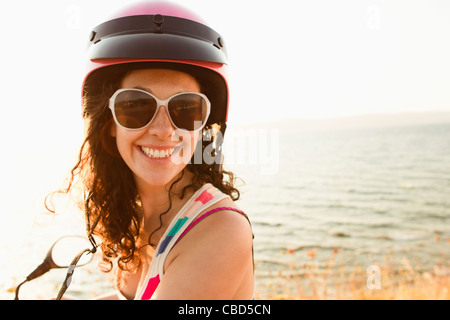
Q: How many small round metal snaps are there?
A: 3